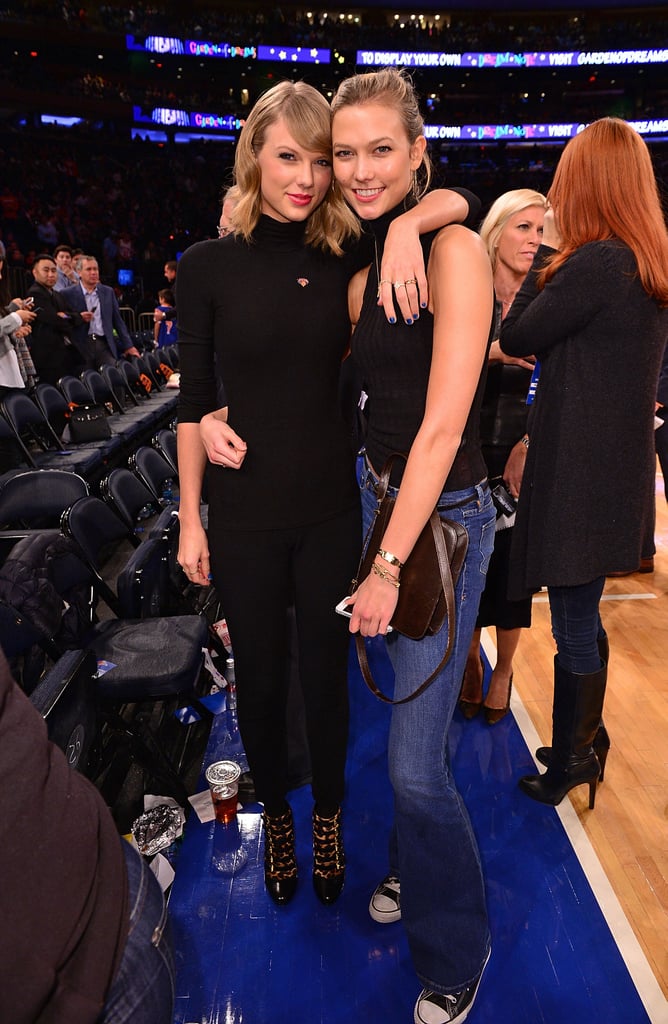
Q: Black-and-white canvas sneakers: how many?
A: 2